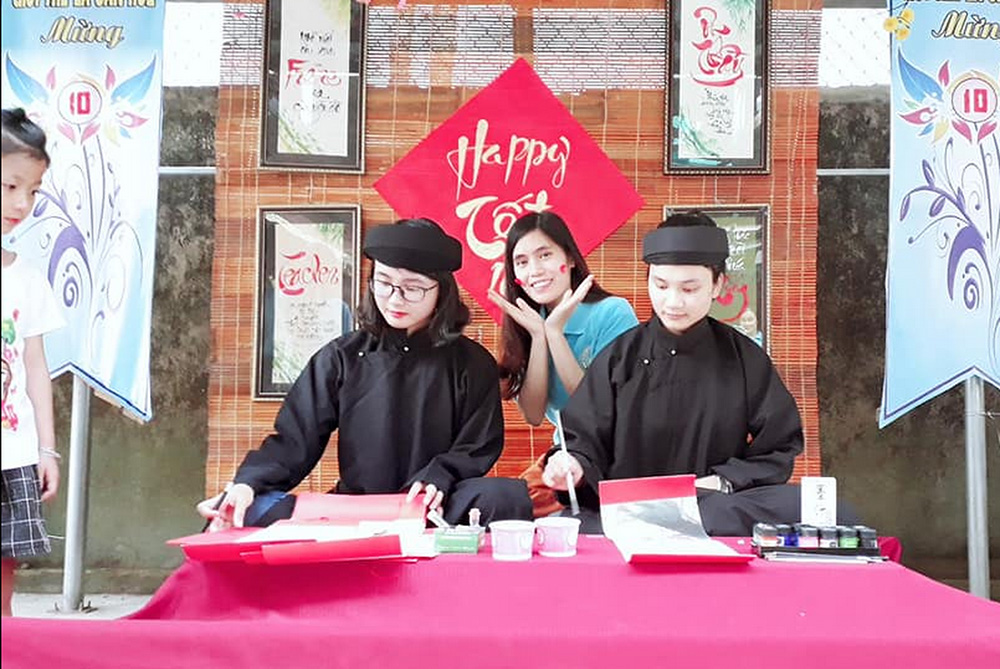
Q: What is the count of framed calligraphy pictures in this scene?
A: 4